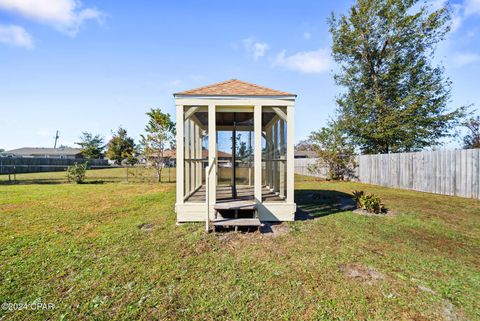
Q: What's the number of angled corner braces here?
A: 2